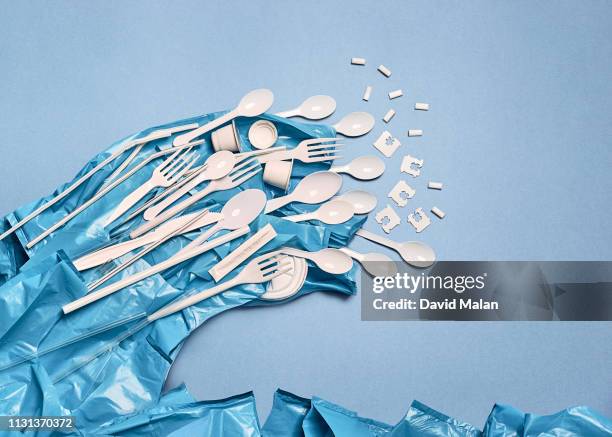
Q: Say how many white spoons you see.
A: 12